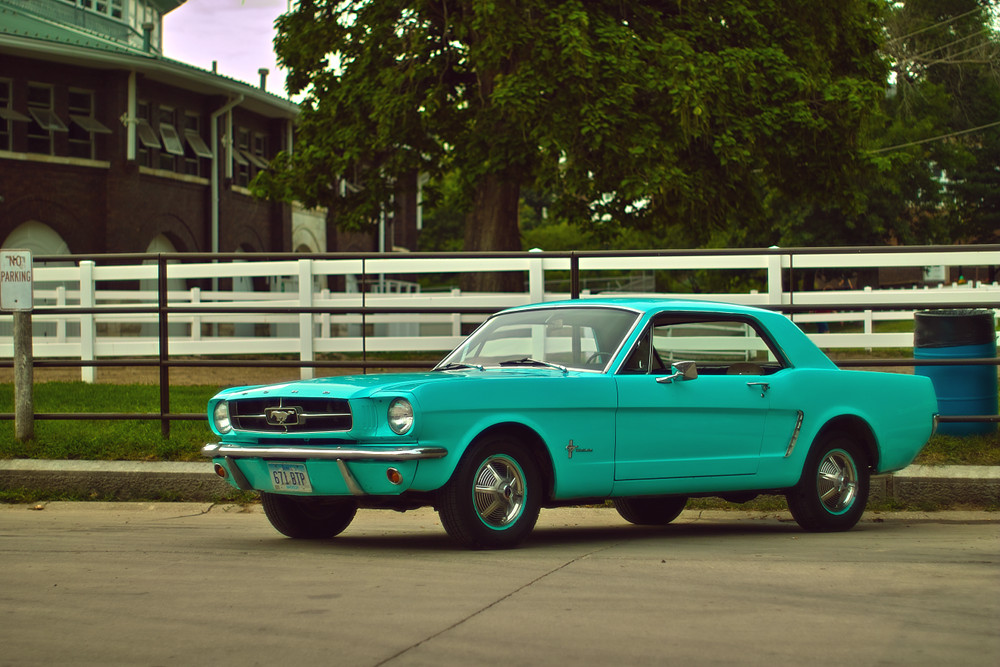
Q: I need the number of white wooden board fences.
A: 2